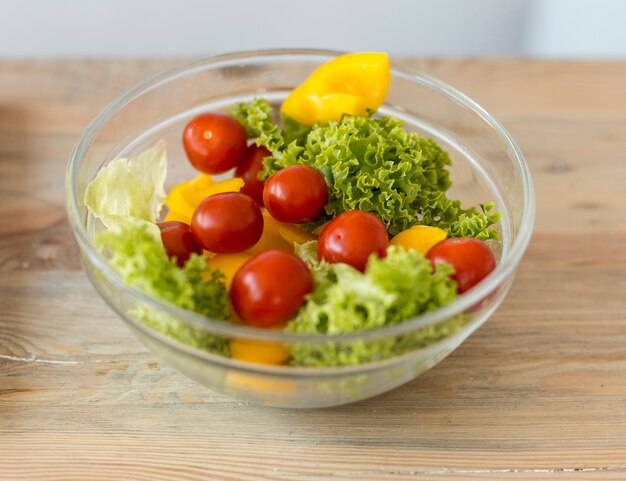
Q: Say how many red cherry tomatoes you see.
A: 8